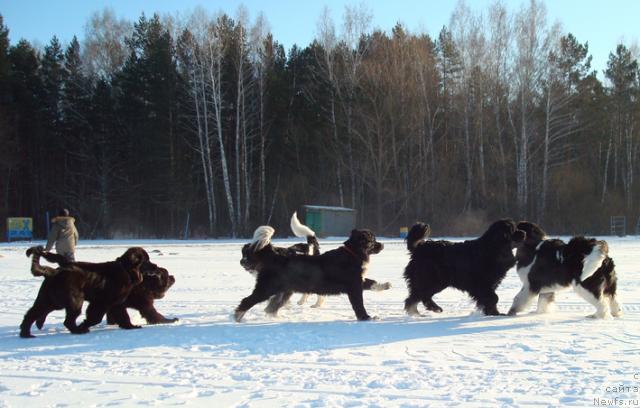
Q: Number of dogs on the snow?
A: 6